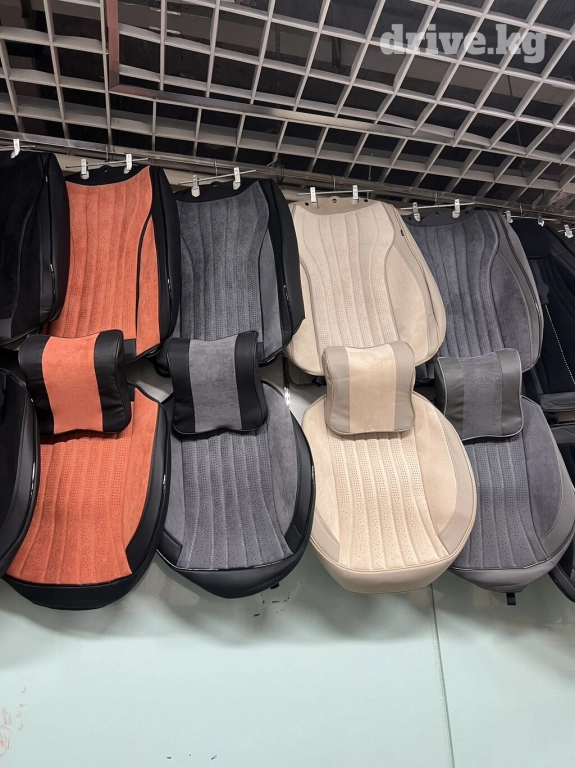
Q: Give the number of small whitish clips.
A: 12